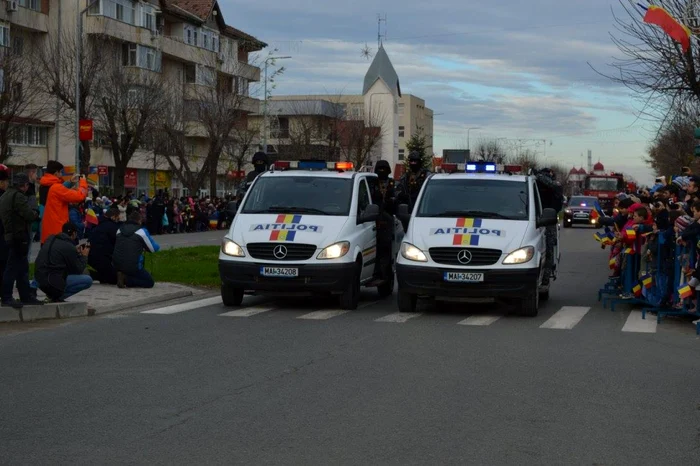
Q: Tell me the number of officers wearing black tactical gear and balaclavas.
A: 4